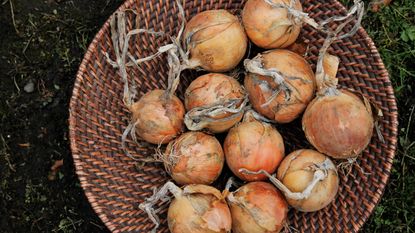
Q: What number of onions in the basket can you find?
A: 11